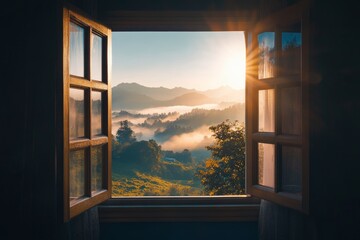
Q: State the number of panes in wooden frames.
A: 12